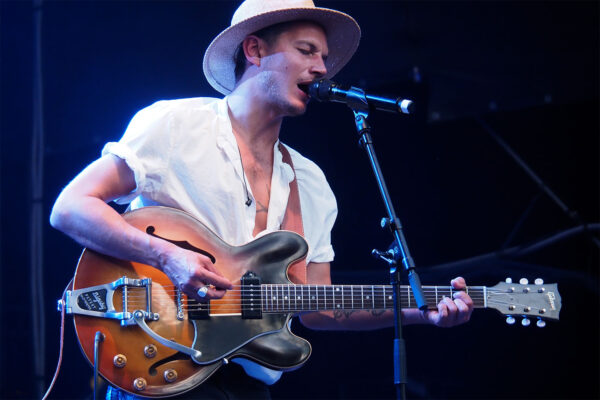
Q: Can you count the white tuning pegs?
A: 6